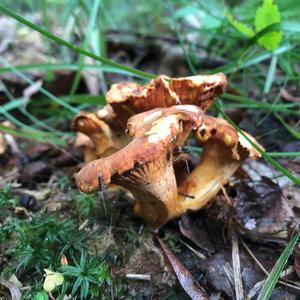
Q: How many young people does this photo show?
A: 0